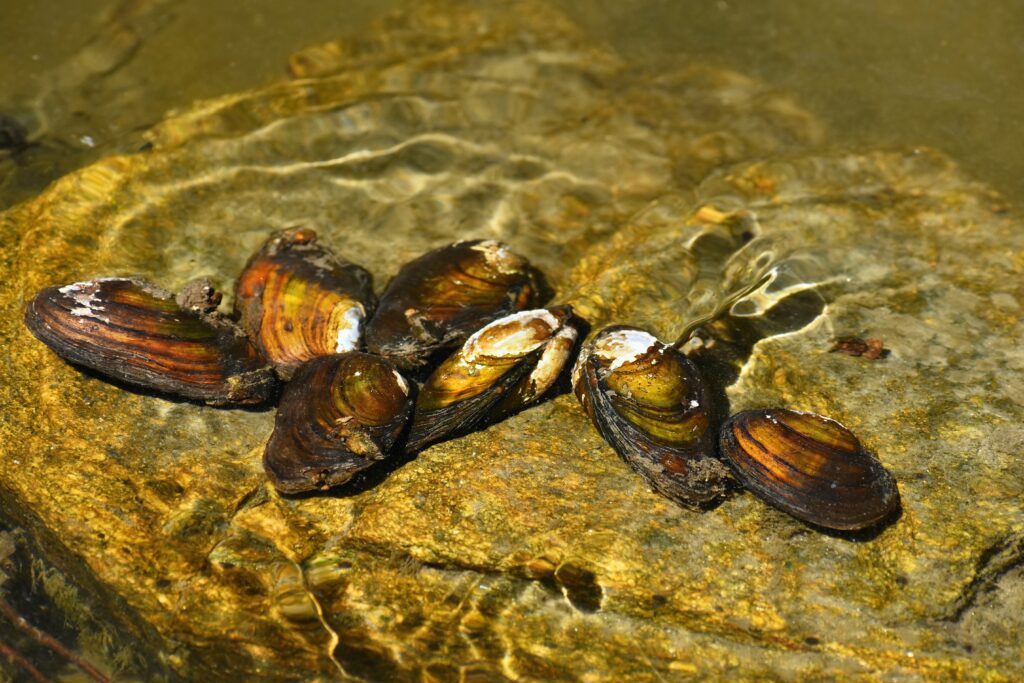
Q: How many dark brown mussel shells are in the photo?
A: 7